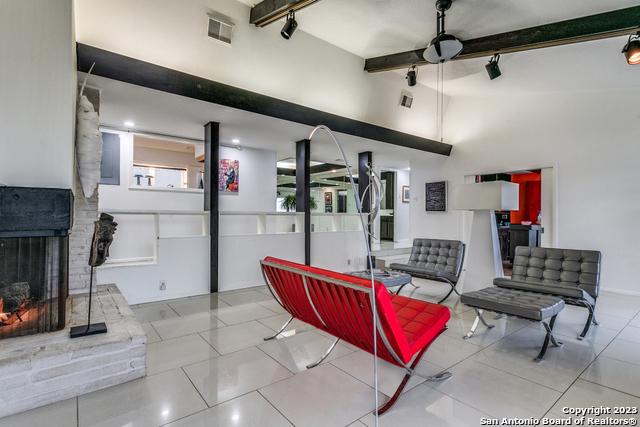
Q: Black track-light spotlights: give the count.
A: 4